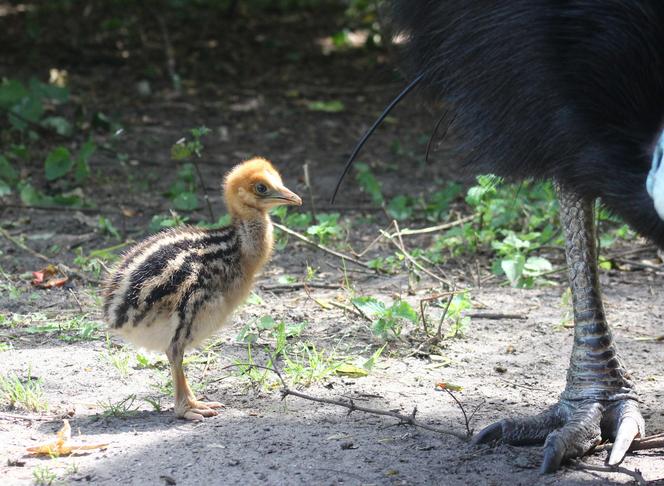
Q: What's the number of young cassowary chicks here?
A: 1